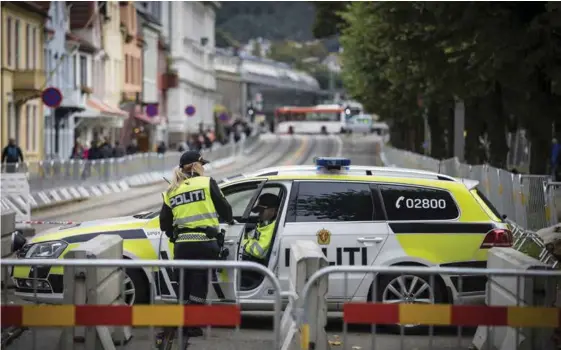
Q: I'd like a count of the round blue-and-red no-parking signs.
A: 4